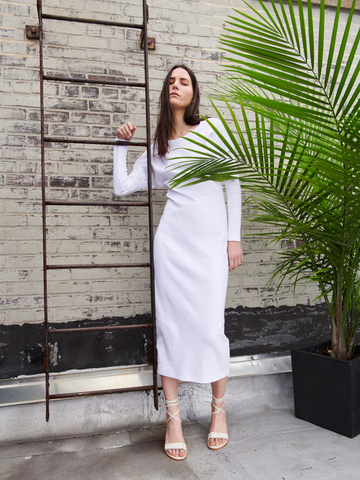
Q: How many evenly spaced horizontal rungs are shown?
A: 7